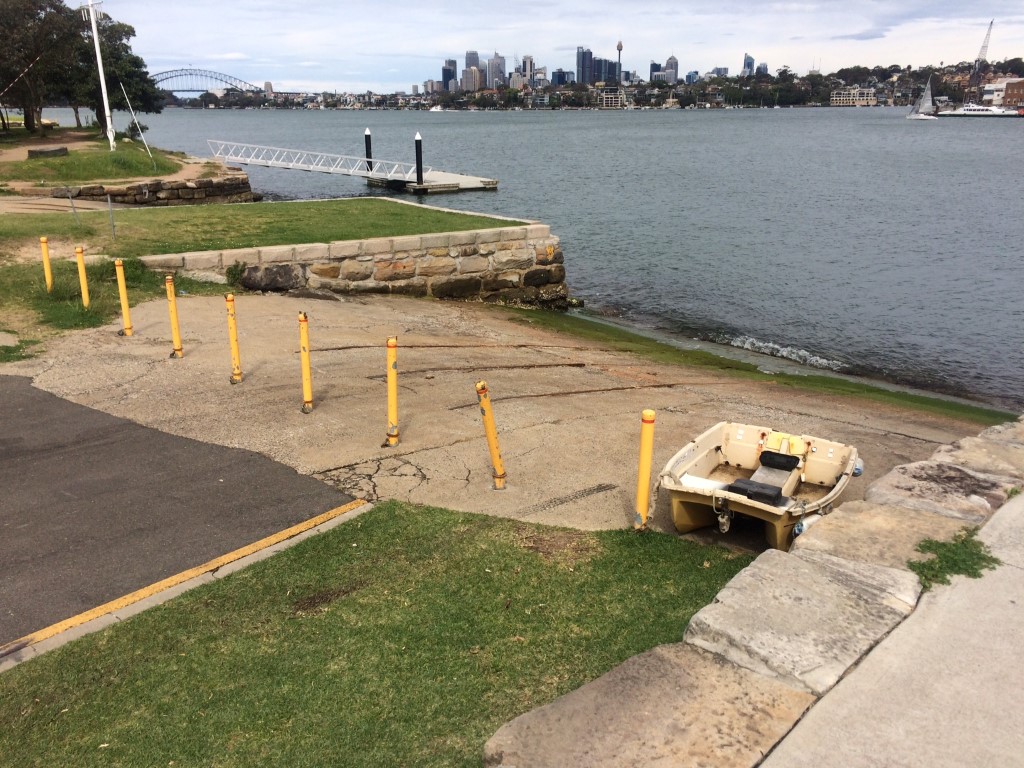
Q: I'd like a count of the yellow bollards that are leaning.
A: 1